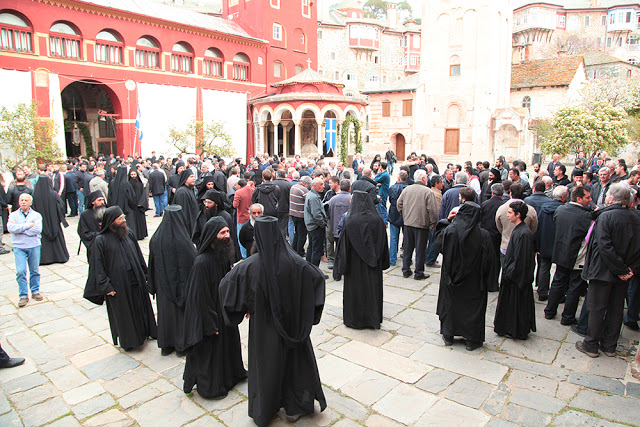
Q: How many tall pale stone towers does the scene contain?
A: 1